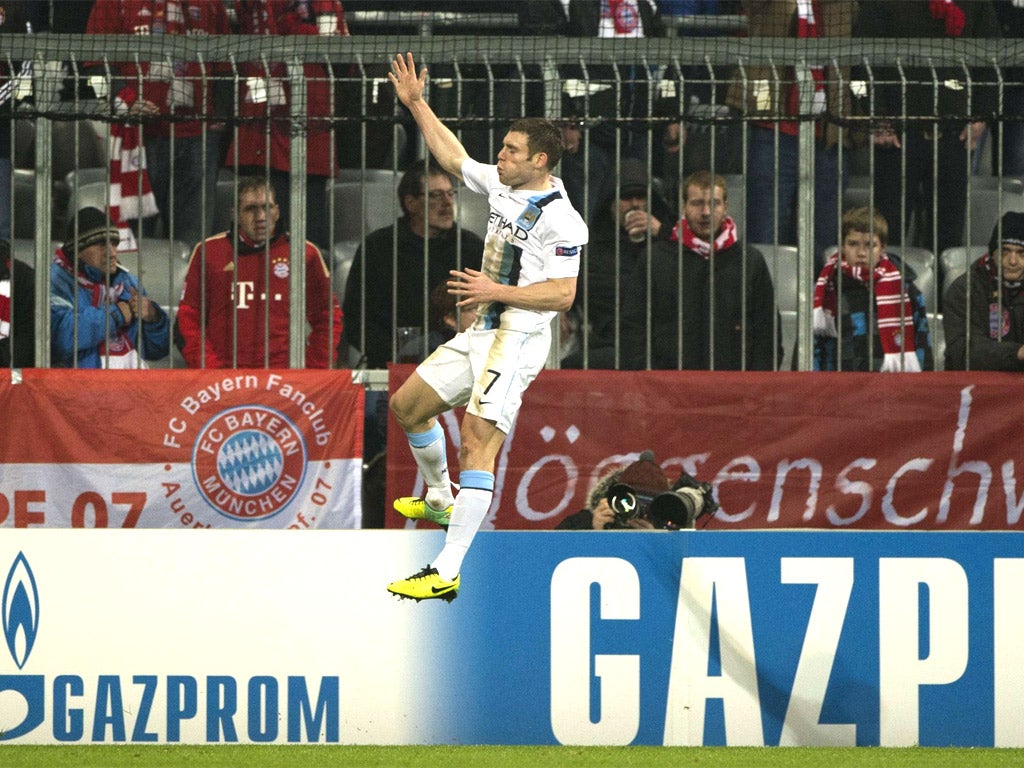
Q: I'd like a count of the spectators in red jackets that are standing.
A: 2